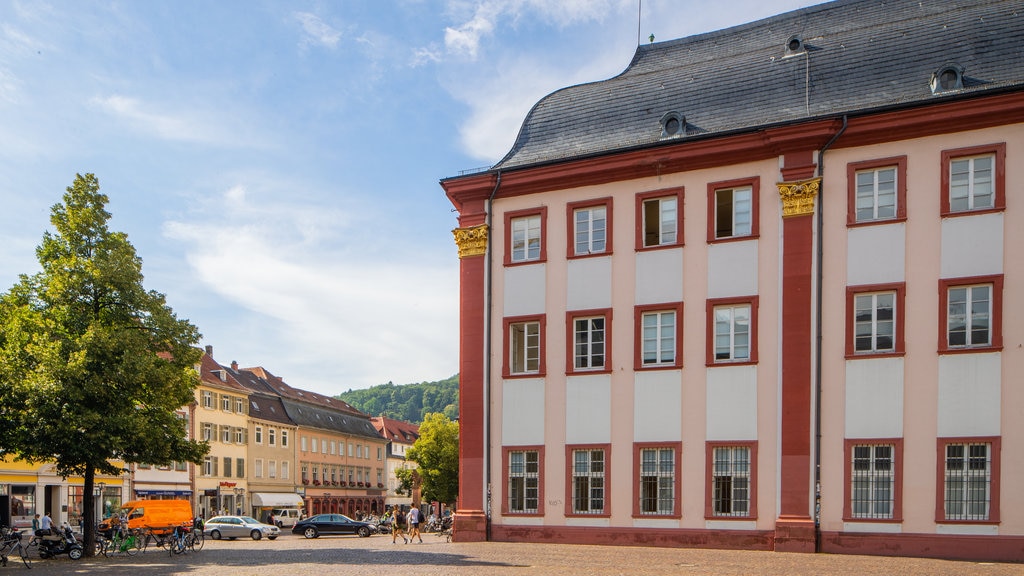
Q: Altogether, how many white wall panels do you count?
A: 12